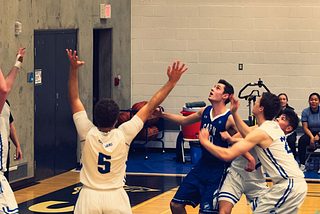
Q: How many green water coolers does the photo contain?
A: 0